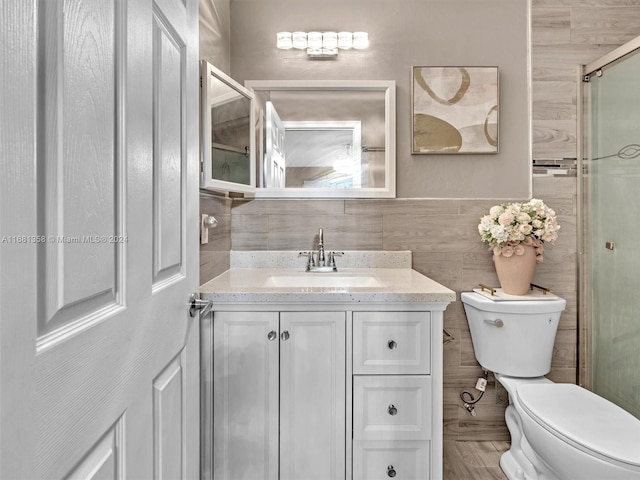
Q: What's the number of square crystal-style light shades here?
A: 6